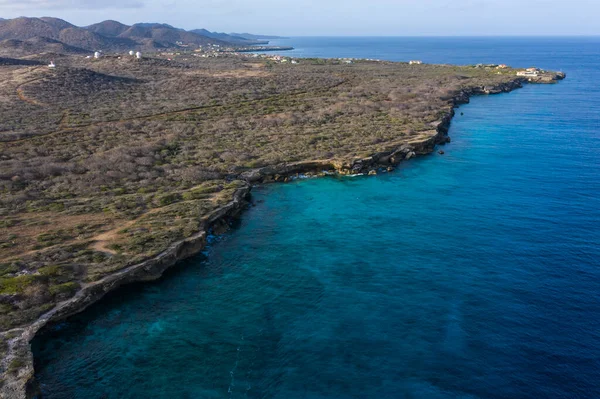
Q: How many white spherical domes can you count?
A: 3